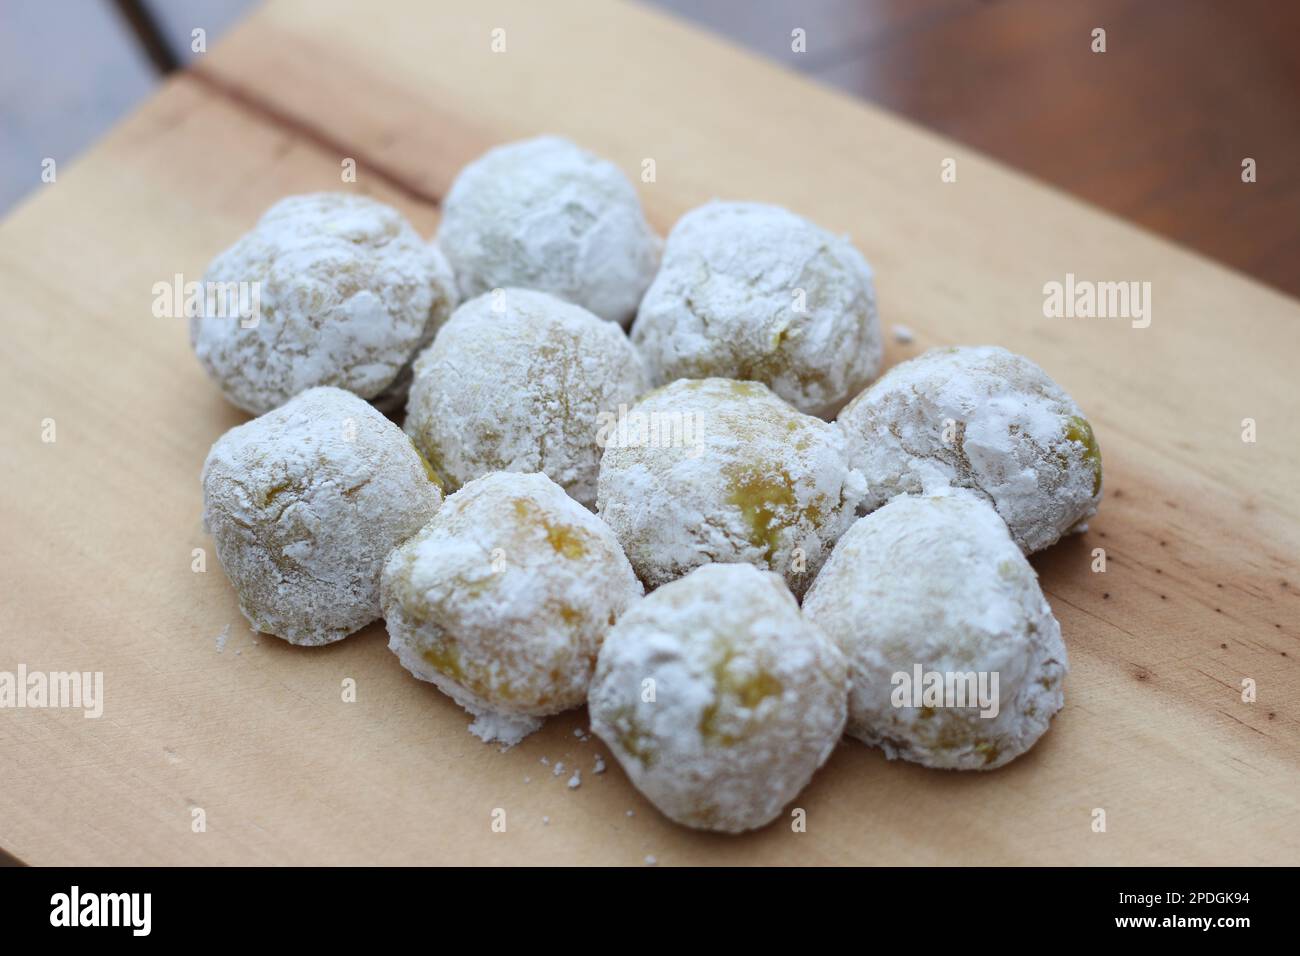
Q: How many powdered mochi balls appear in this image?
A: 10